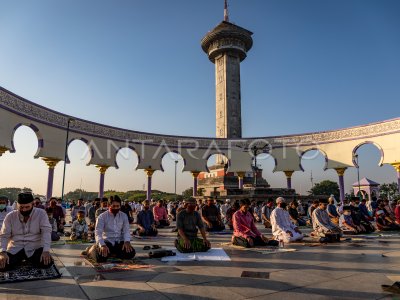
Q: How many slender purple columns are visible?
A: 8